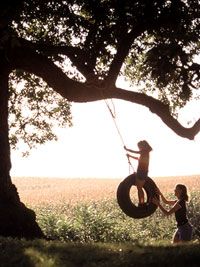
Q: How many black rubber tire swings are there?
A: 1